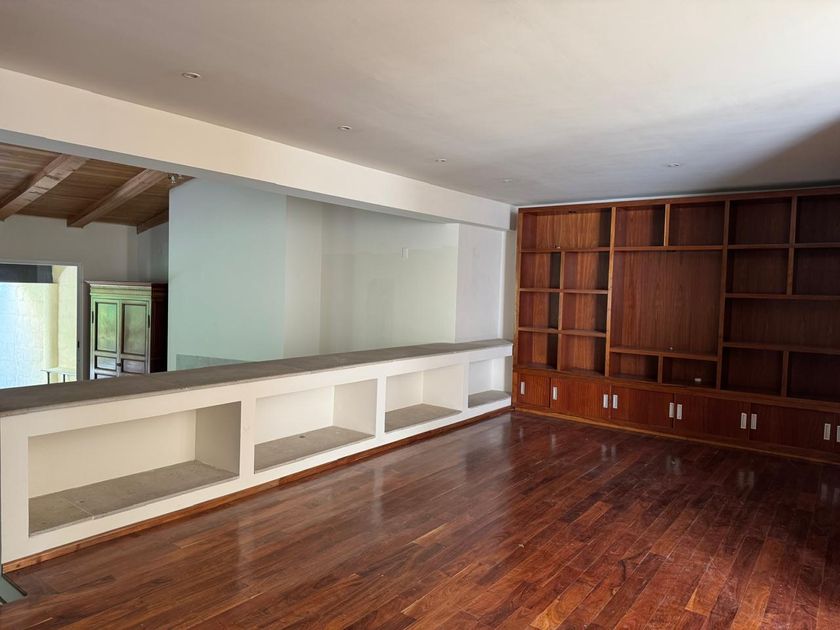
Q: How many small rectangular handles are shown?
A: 10